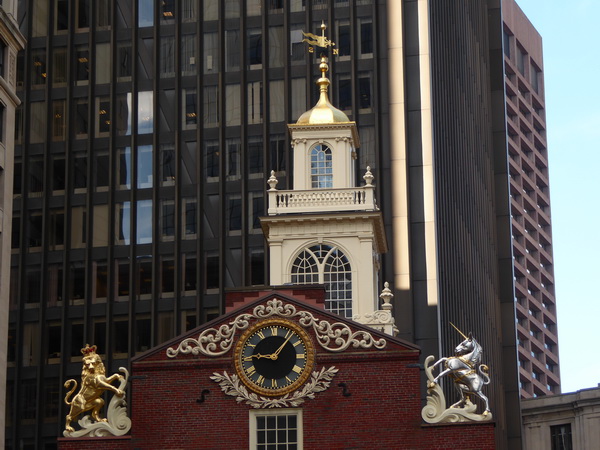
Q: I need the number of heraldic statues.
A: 2